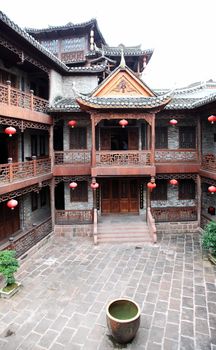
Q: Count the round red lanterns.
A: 11